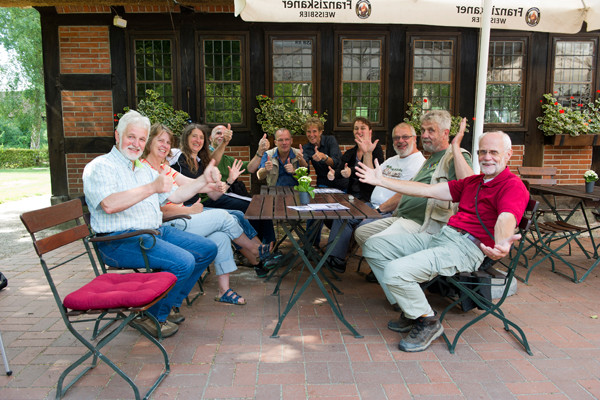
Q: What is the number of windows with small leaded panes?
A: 7